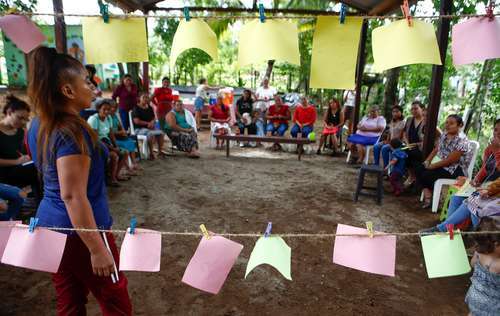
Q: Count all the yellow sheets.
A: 5